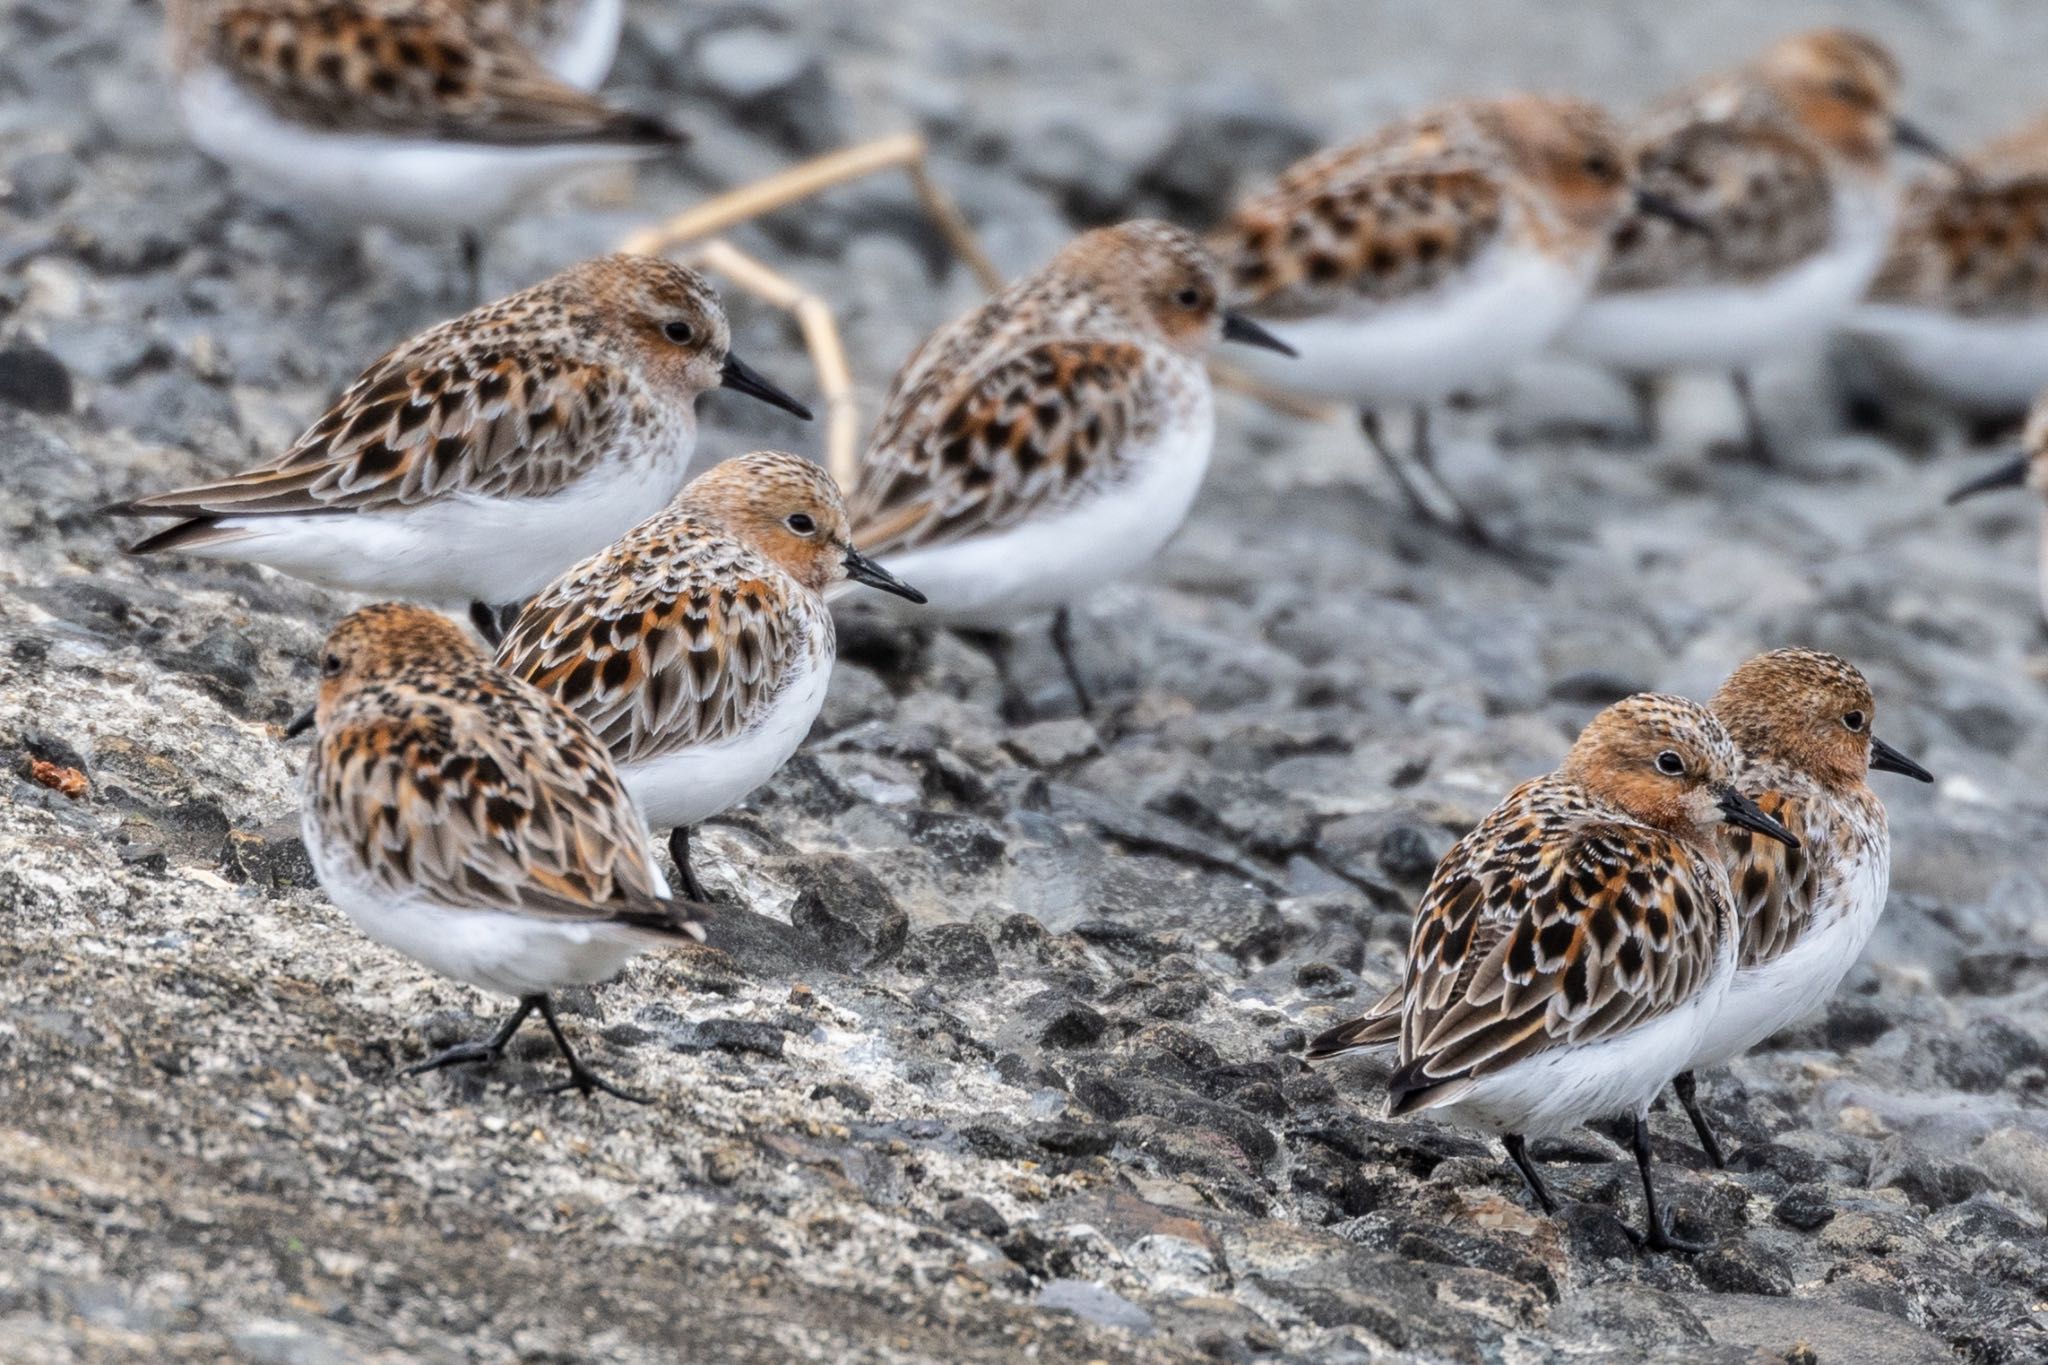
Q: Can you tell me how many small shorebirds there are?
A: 12